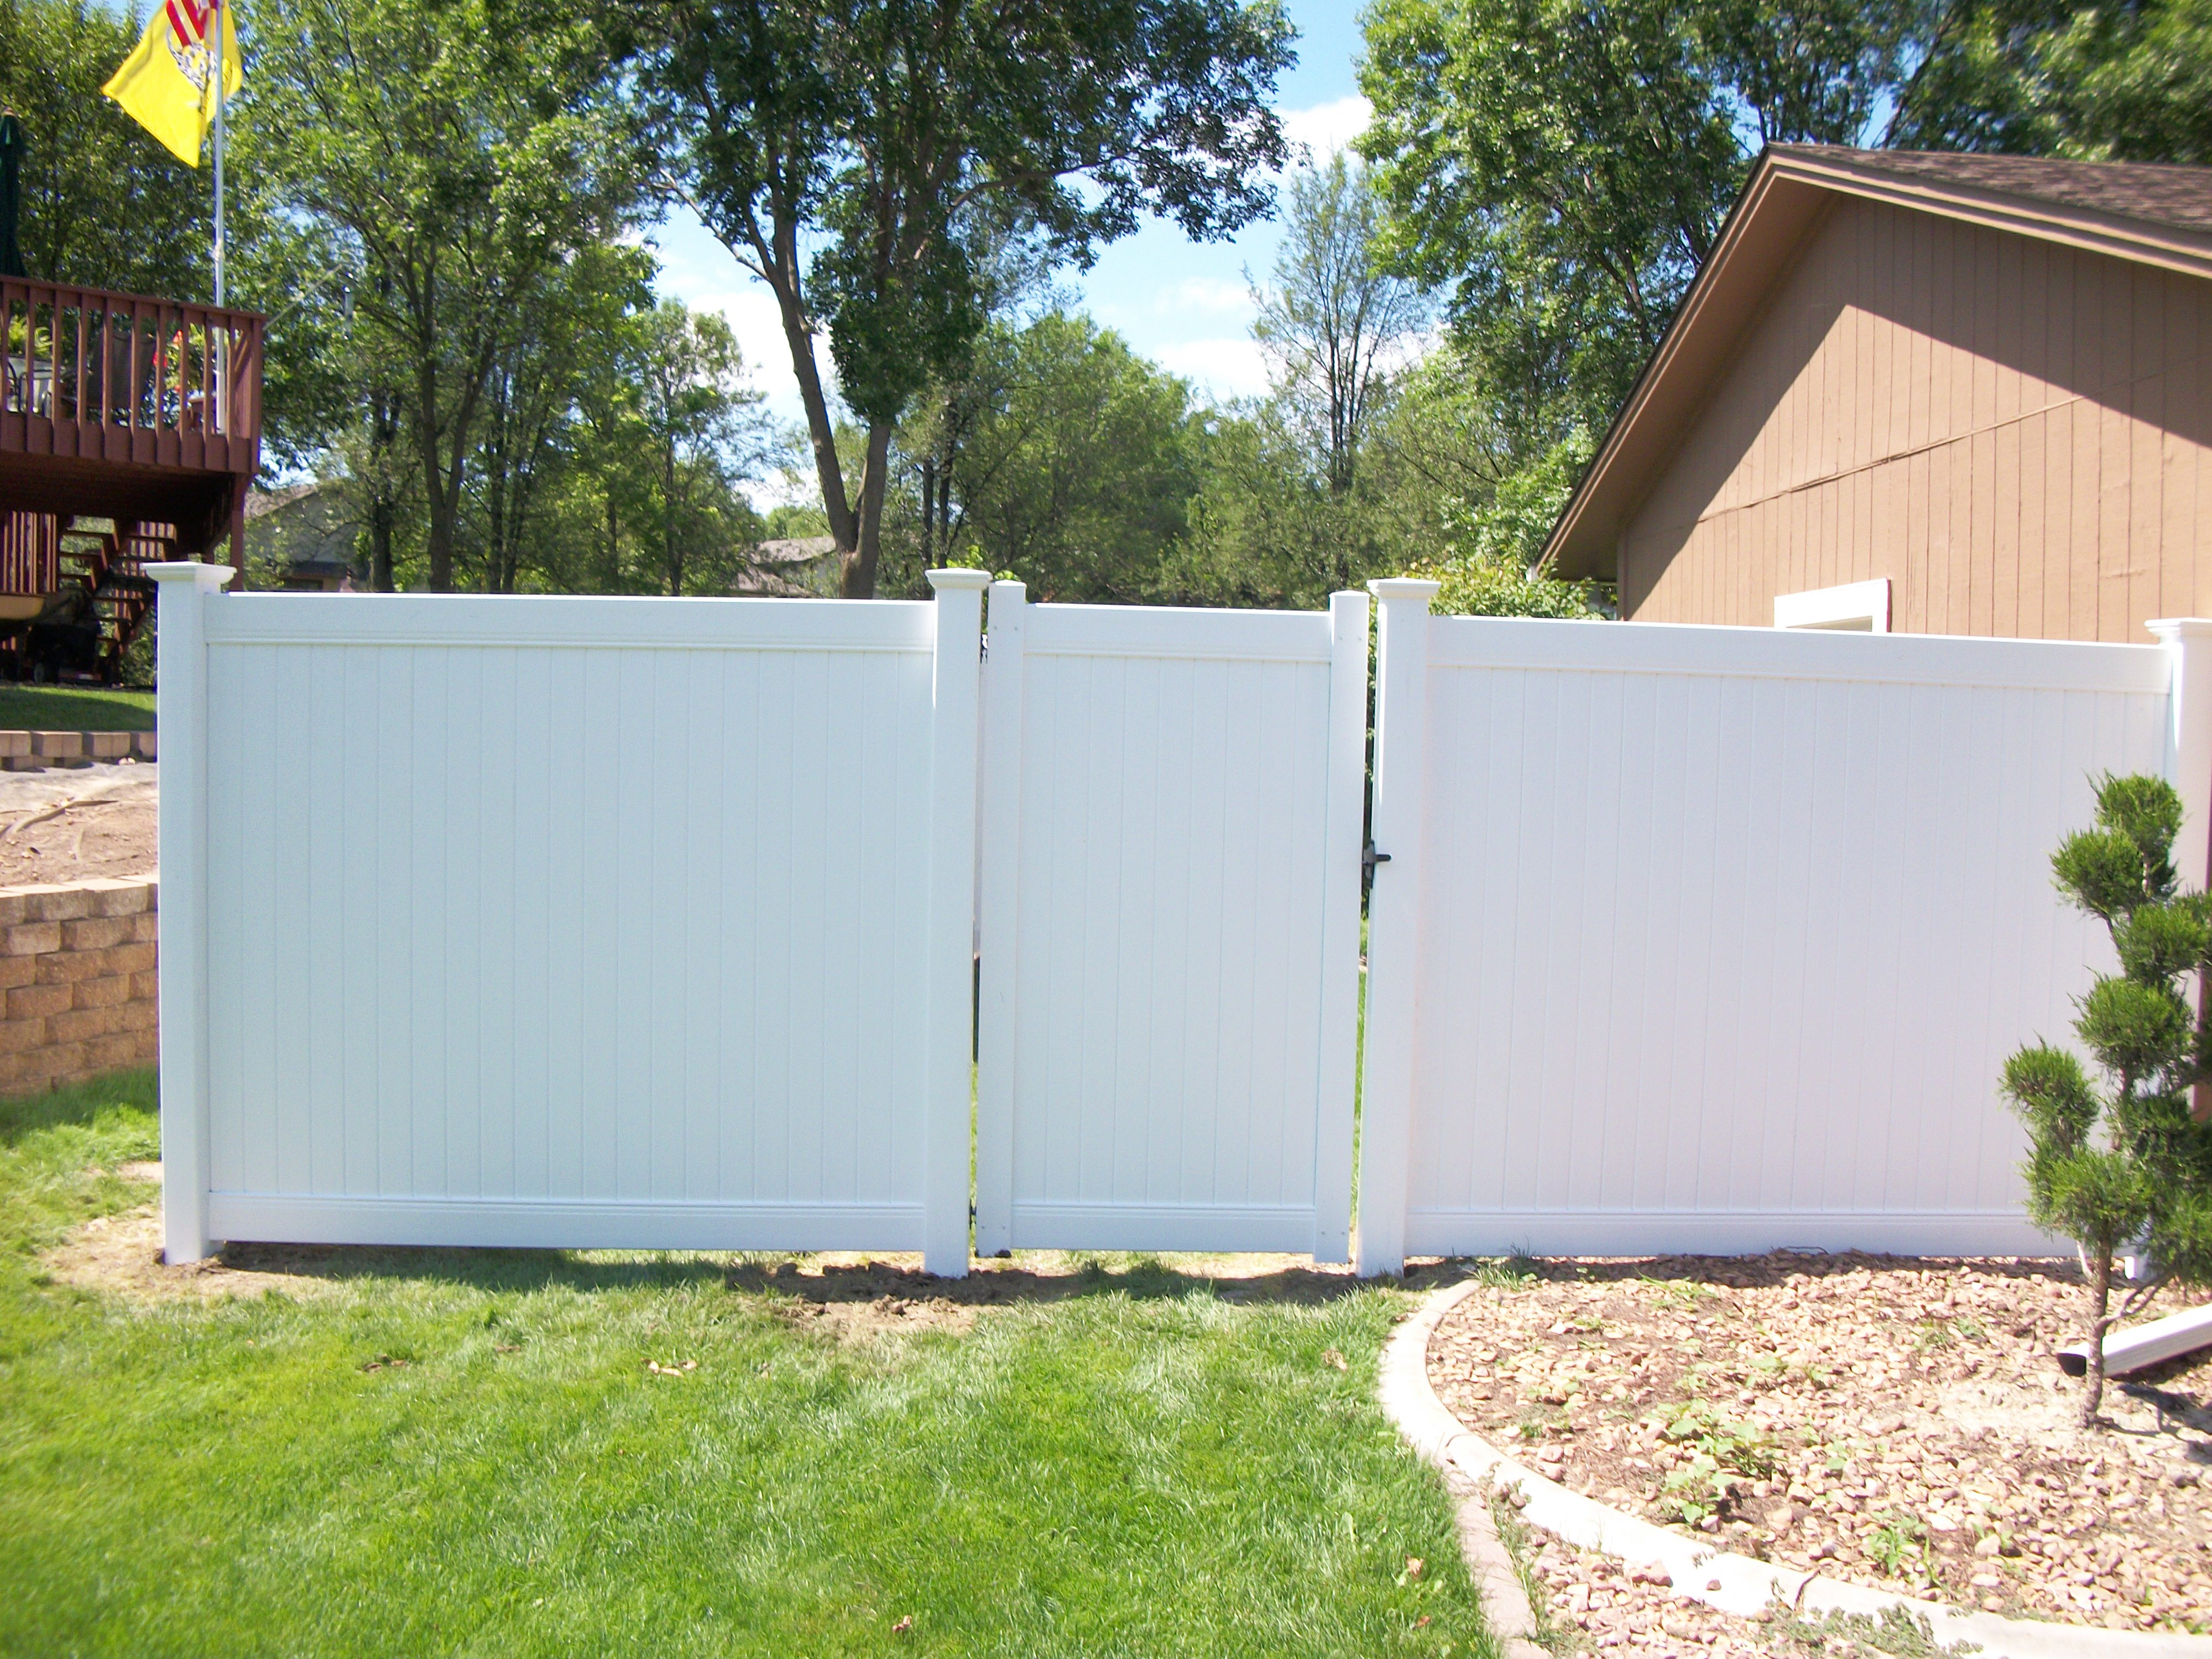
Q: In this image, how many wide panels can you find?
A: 2